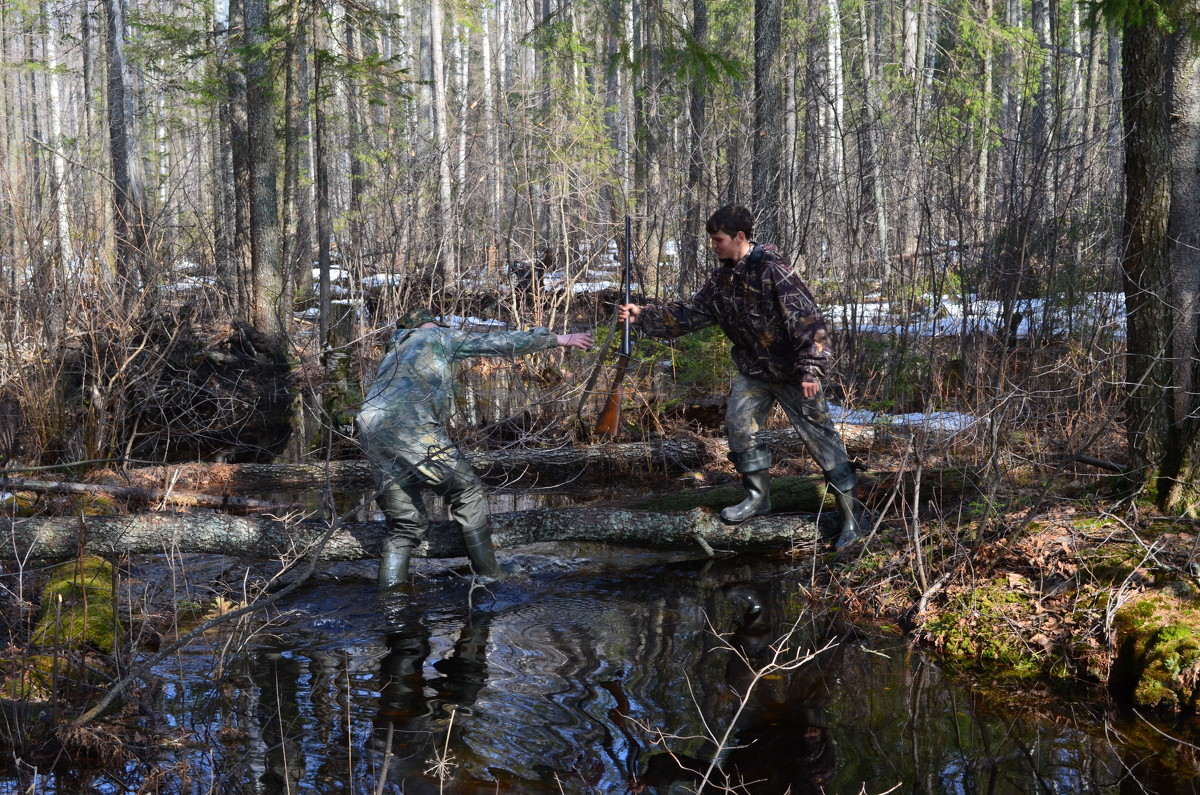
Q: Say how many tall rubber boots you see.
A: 4